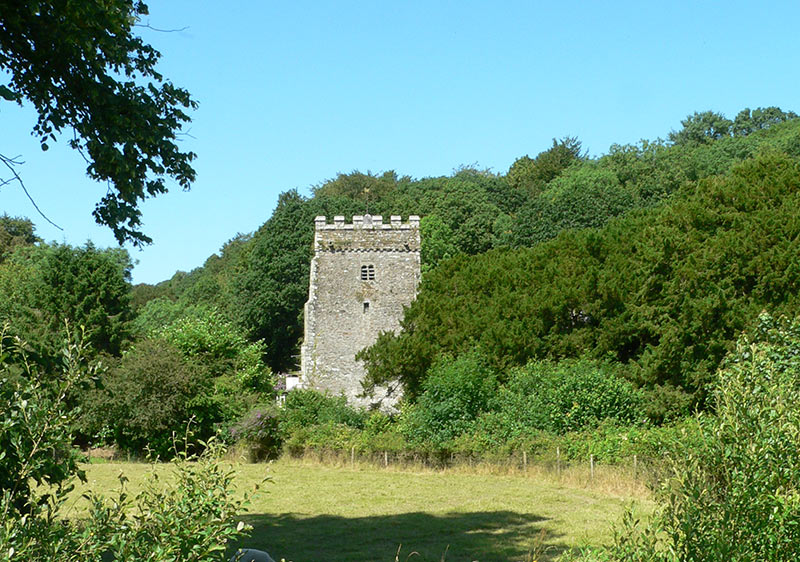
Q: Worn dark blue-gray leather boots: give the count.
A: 0